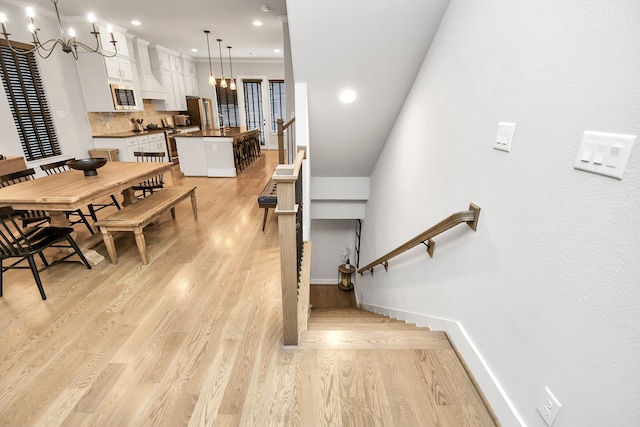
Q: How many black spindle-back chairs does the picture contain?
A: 4